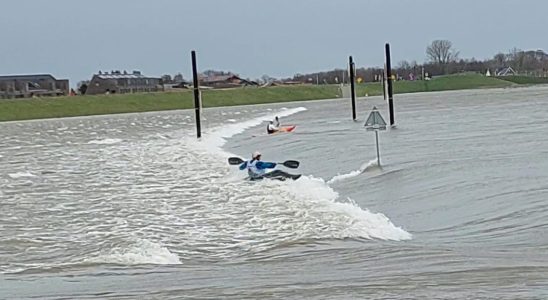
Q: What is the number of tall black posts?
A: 3